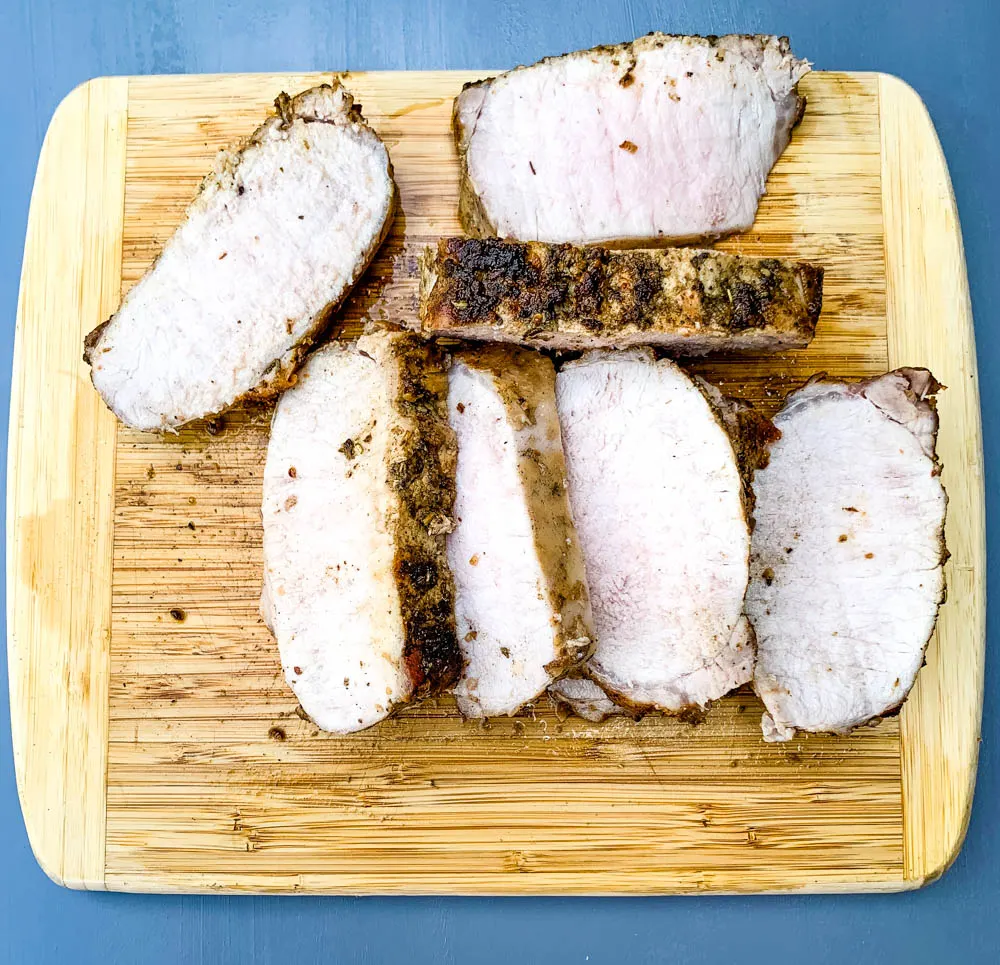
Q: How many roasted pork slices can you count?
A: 7